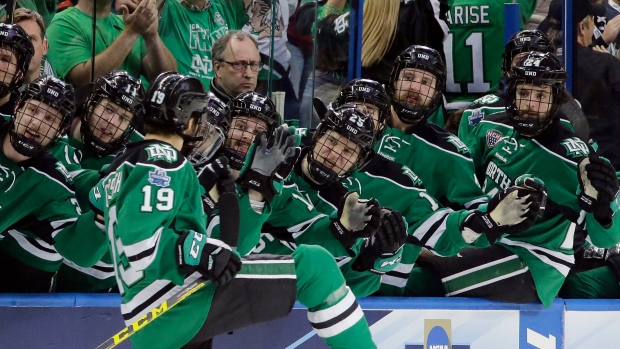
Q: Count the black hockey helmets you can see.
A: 11